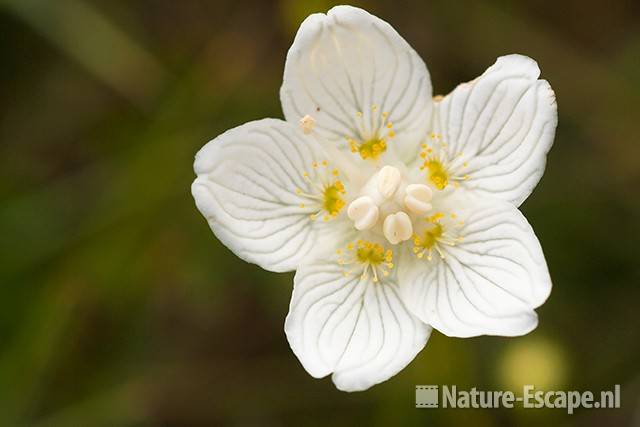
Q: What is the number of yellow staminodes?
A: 5